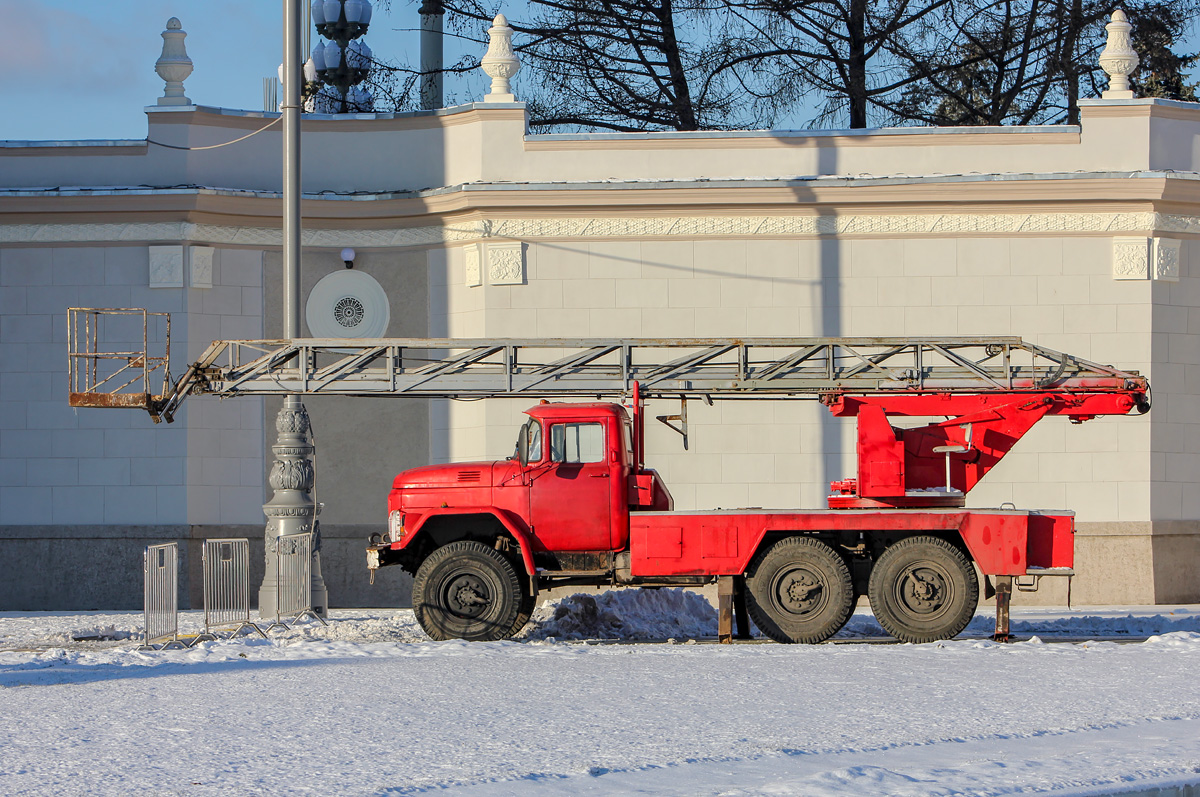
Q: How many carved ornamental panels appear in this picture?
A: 6